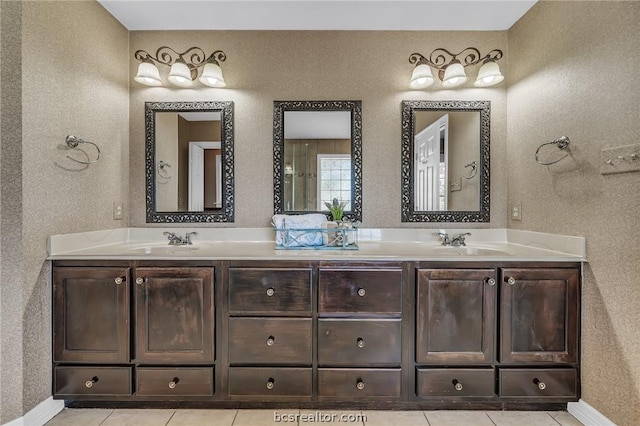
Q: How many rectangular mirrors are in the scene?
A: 3